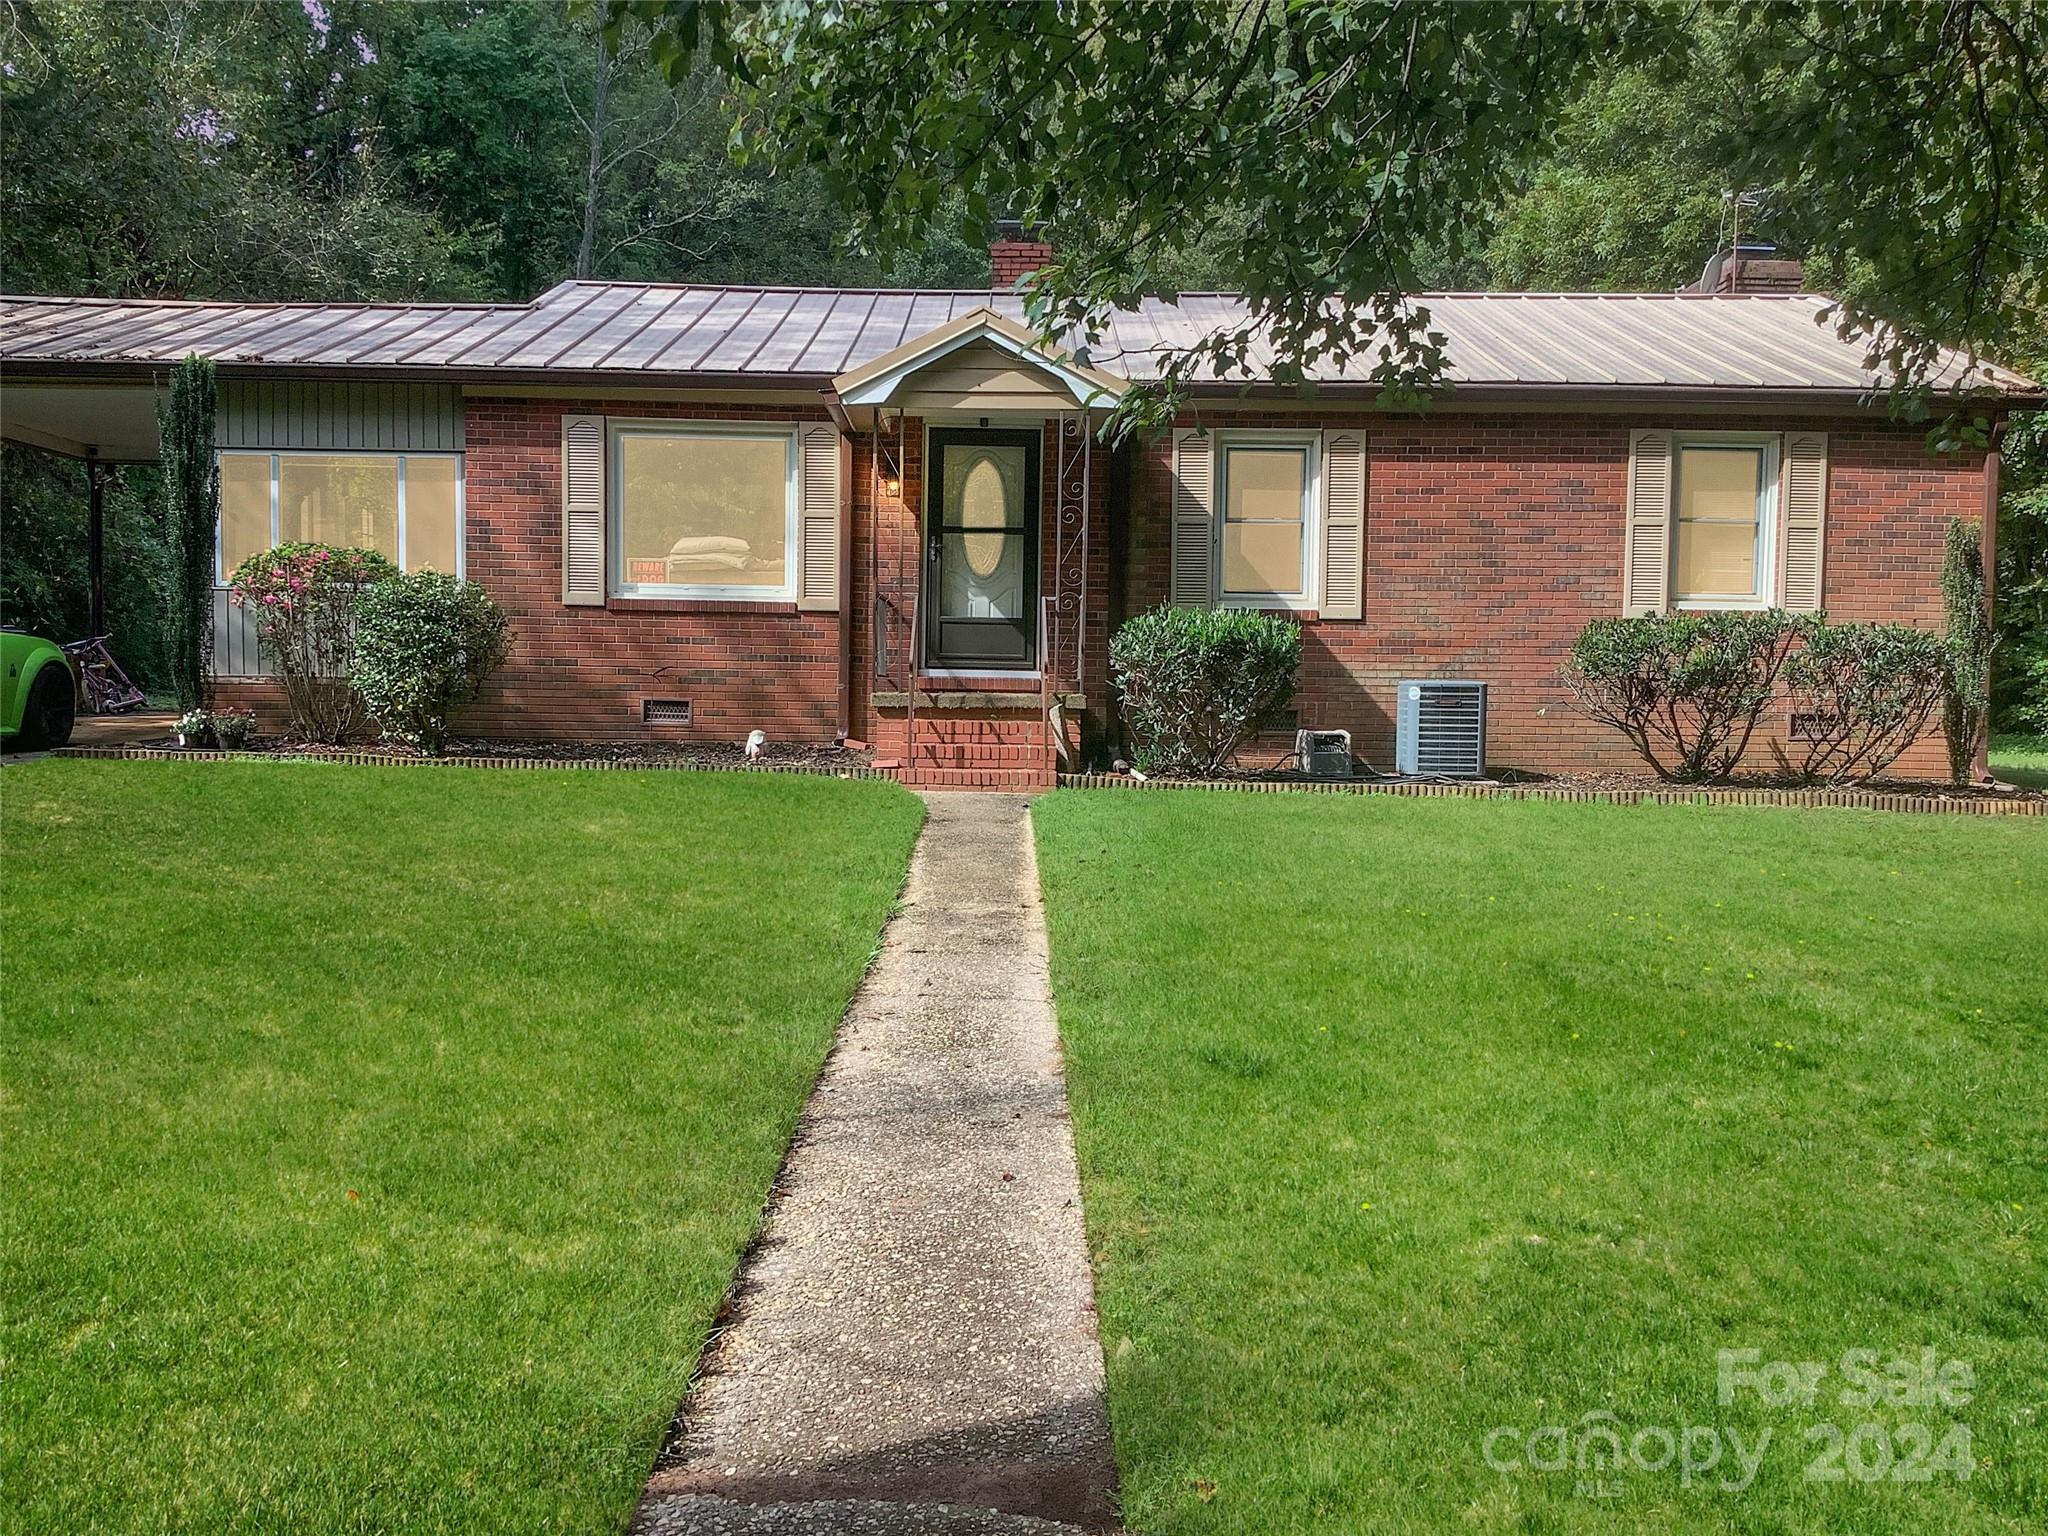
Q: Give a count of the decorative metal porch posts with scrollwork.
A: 2